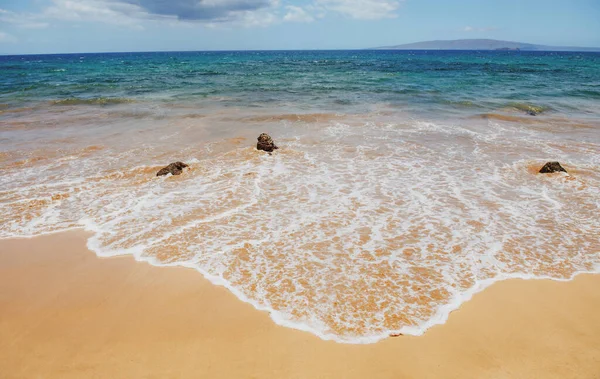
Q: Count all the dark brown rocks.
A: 3